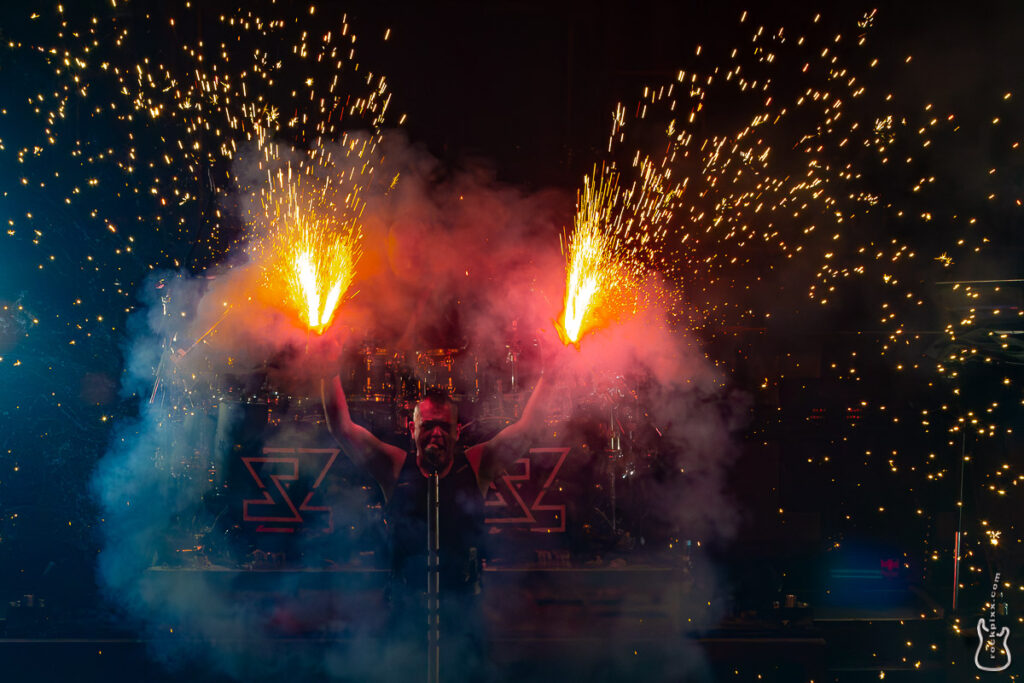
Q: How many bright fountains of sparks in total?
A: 2